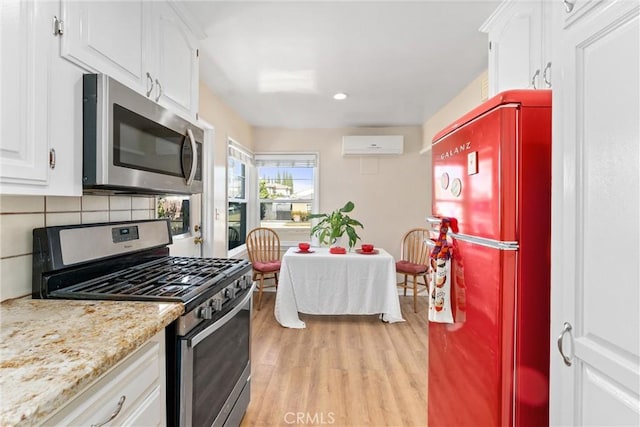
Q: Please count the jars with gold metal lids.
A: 0